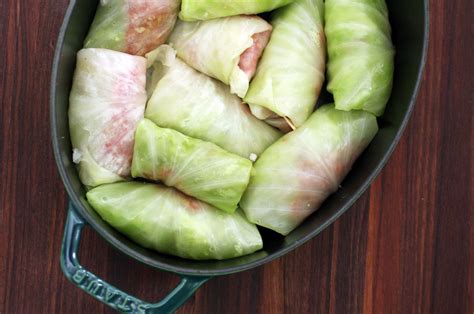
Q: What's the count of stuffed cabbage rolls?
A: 10